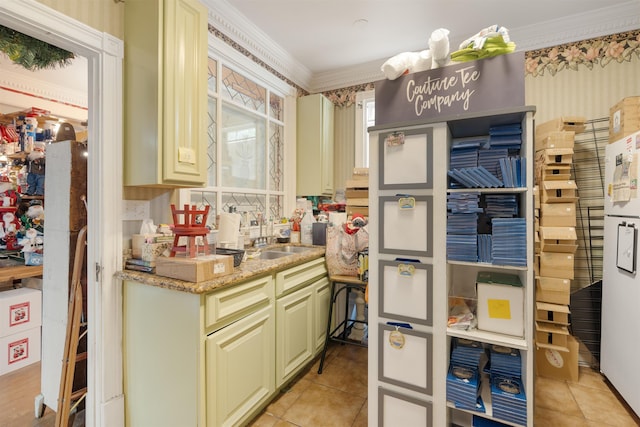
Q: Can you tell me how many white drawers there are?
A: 5